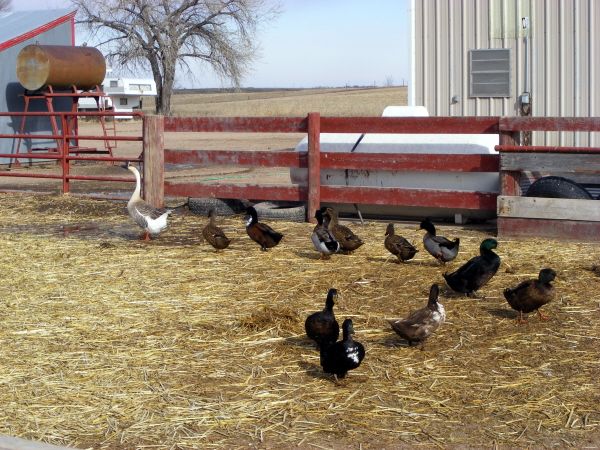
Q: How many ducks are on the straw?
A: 11